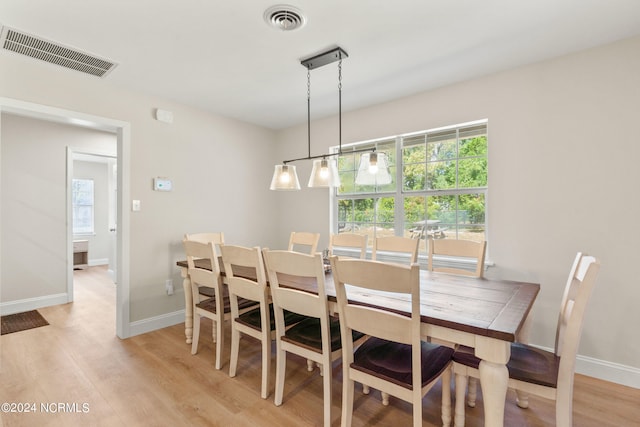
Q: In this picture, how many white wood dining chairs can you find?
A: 10